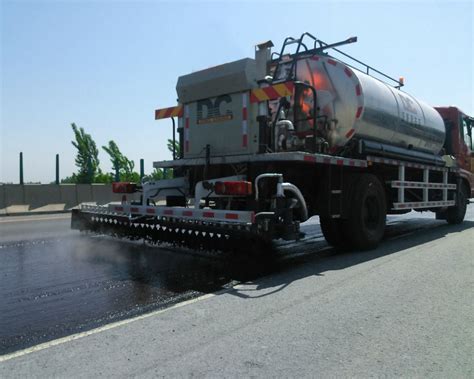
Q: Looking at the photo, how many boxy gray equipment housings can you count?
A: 1